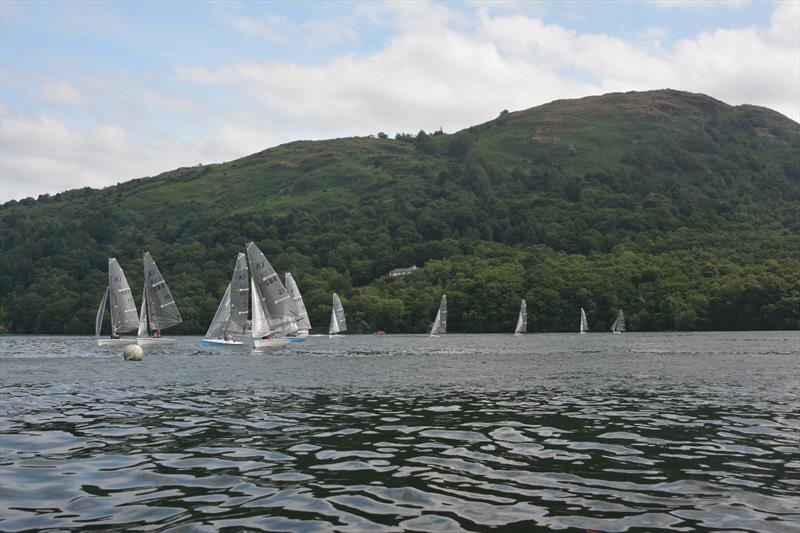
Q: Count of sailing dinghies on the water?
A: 10